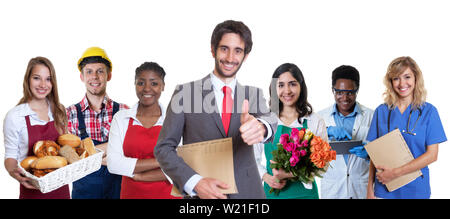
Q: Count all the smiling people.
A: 7